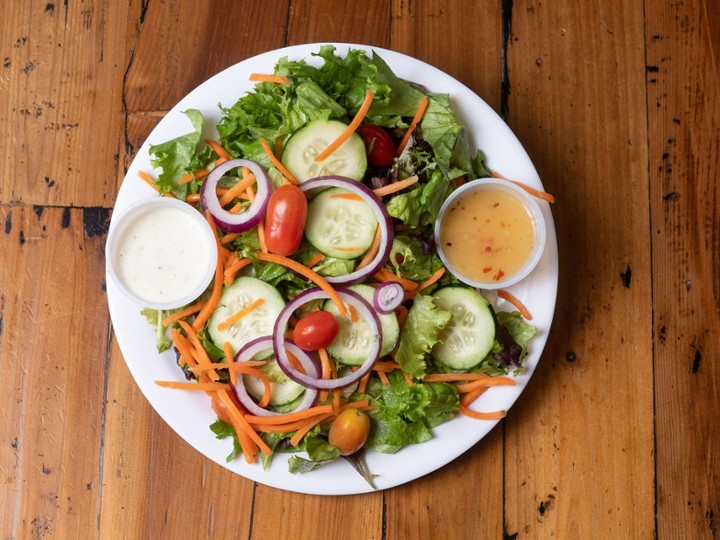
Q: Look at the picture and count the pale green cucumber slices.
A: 6